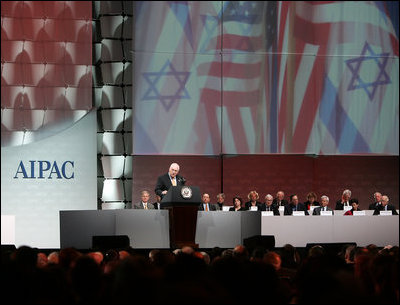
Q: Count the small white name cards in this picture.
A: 10